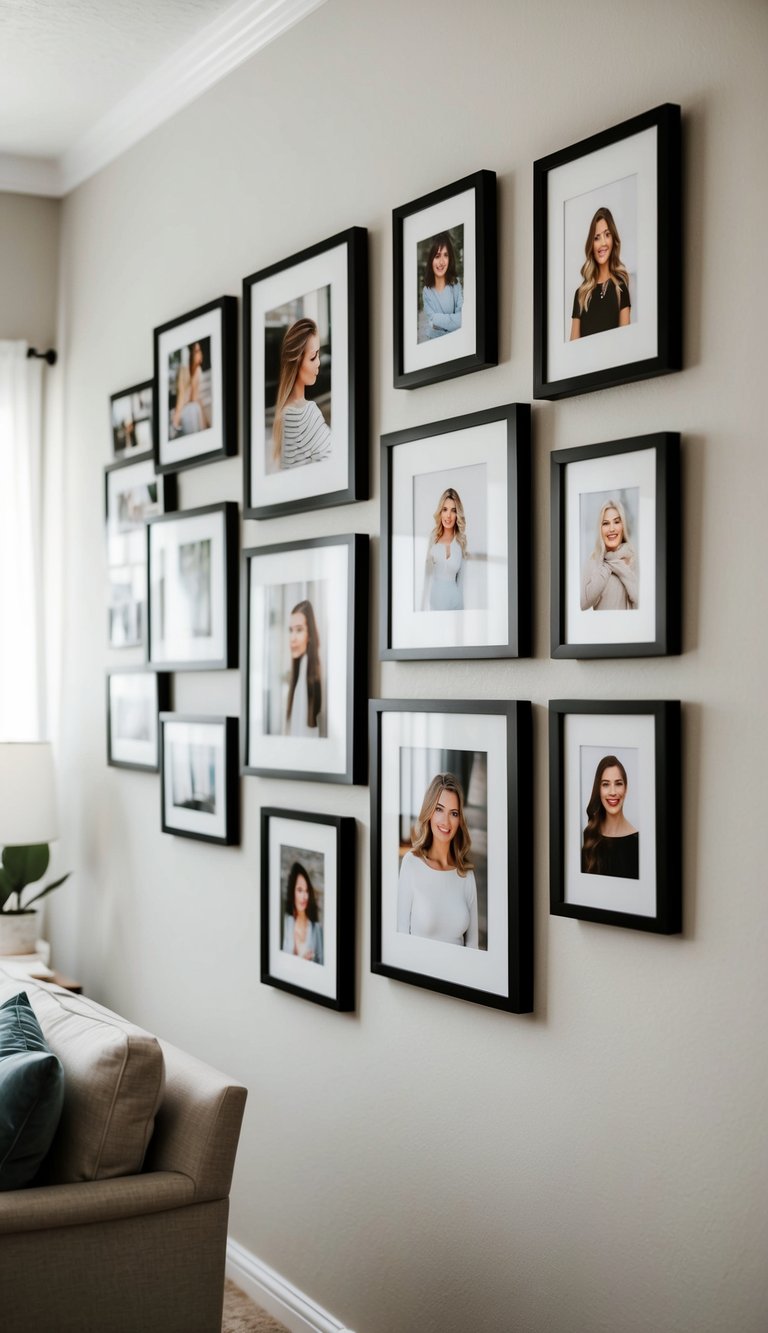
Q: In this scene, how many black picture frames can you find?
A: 15